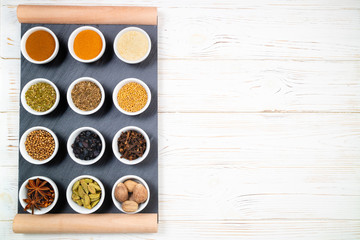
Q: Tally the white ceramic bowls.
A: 12